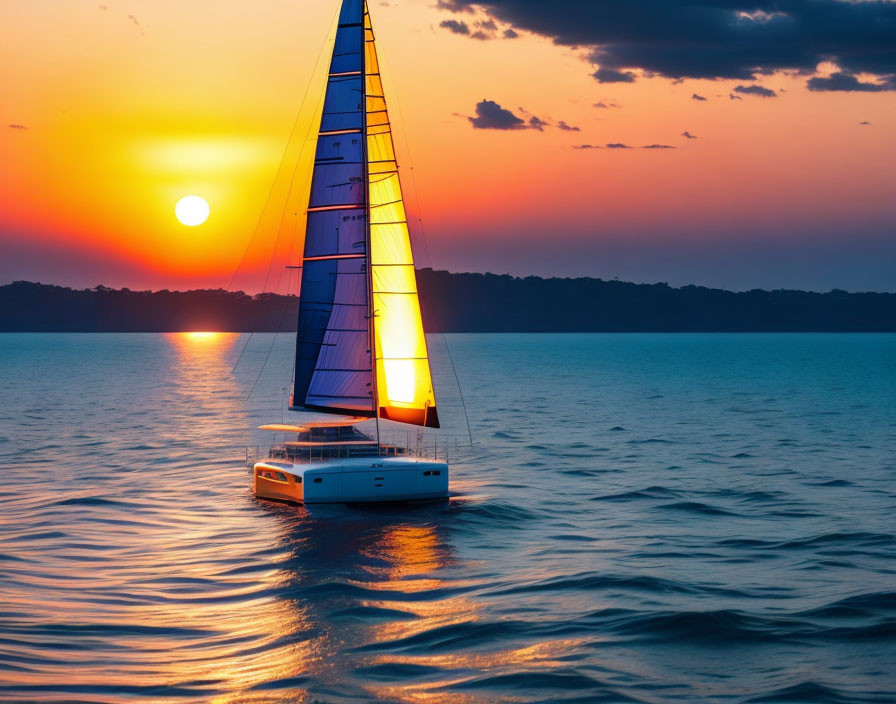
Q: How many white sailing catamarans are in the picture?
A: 1